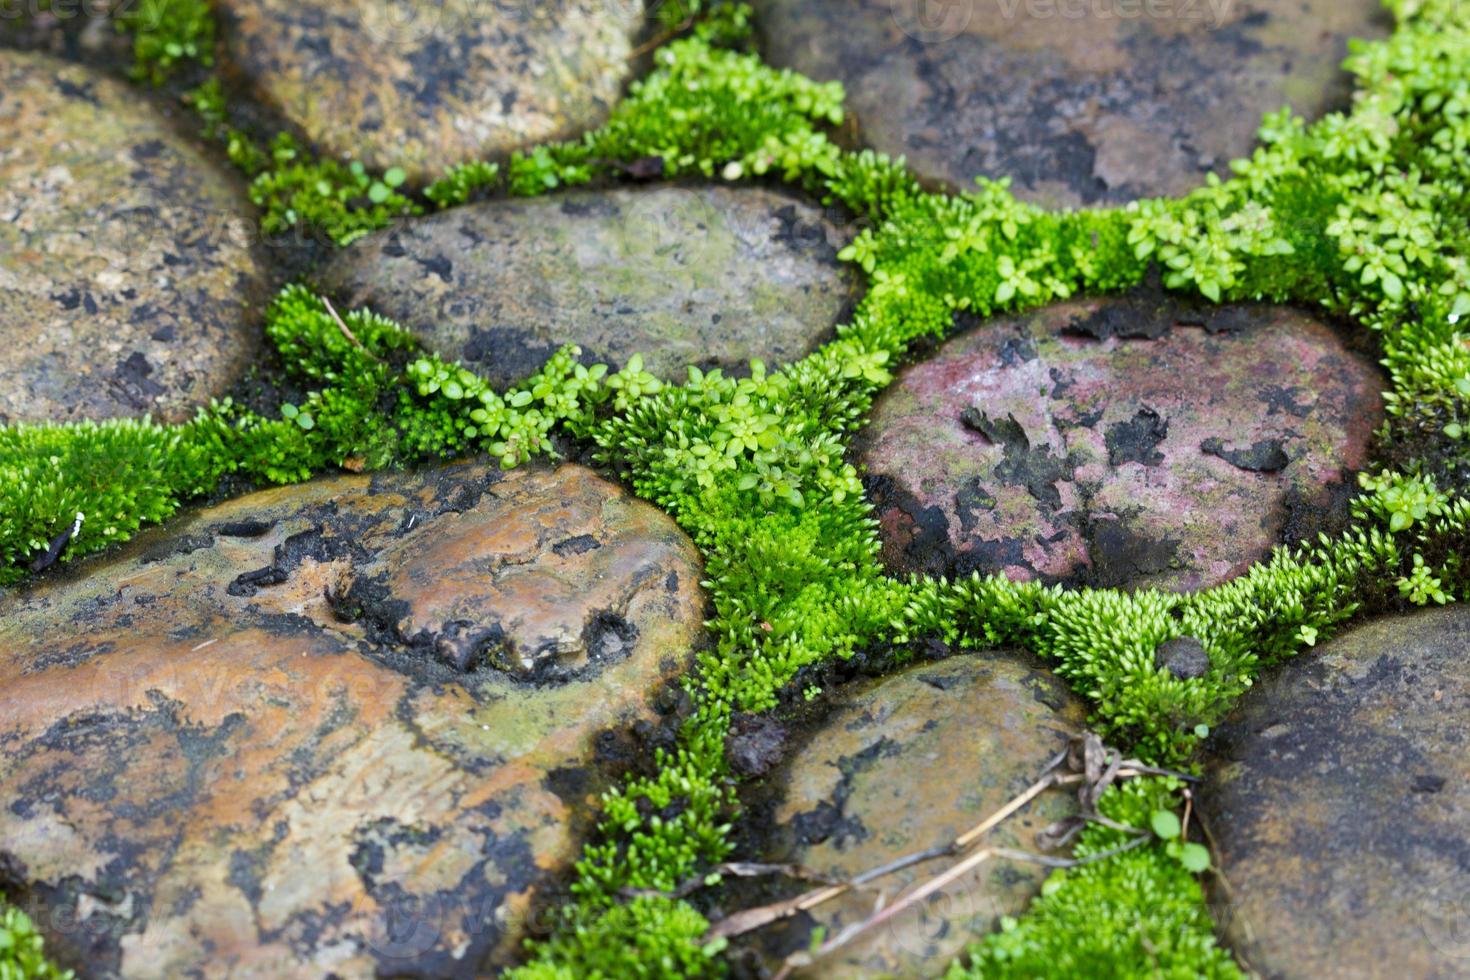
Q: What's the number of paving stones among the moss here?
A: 8